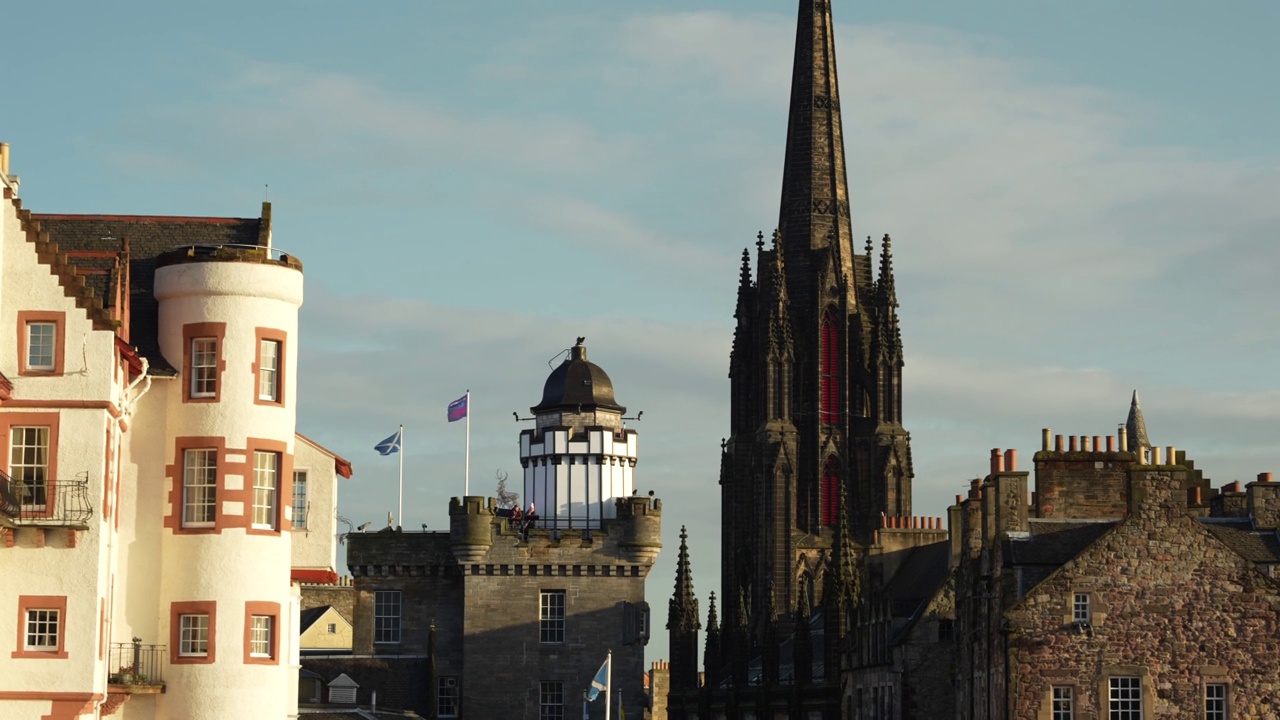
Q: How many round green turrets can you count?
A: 2